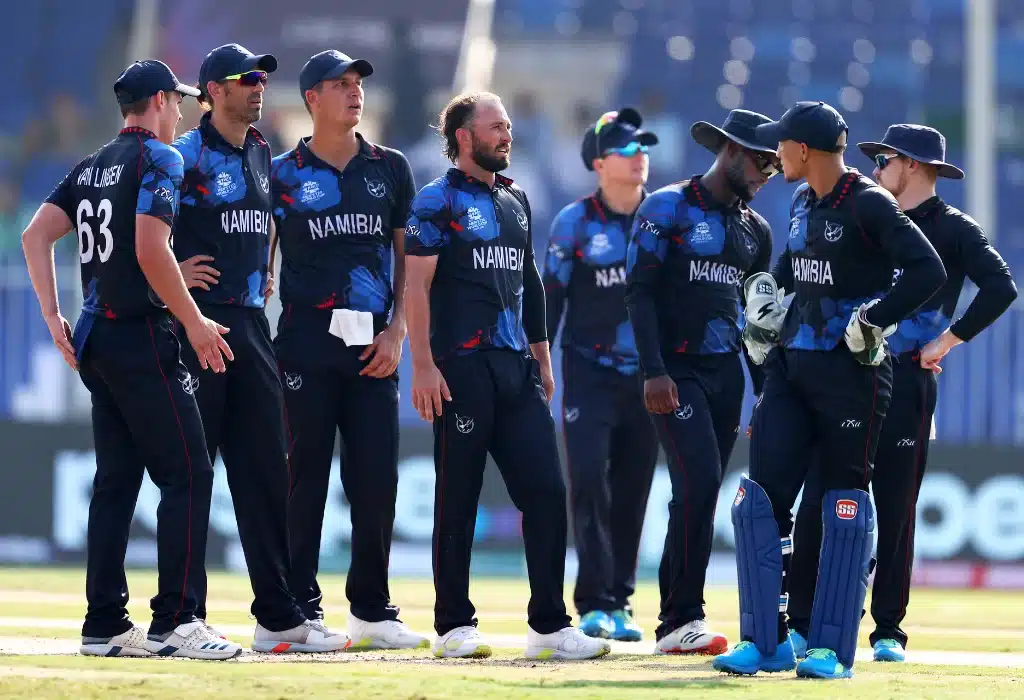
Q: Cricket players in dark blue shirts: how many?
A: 8